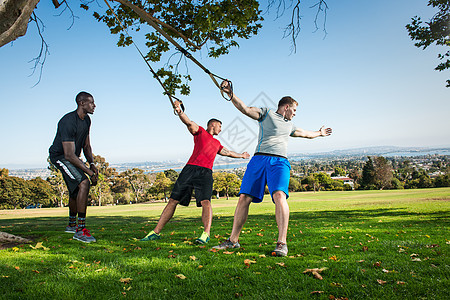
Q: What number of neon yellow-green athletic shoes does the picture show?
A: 2